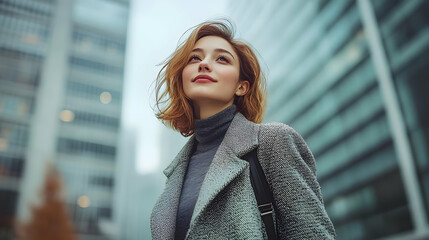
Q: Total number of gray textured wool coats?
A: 1